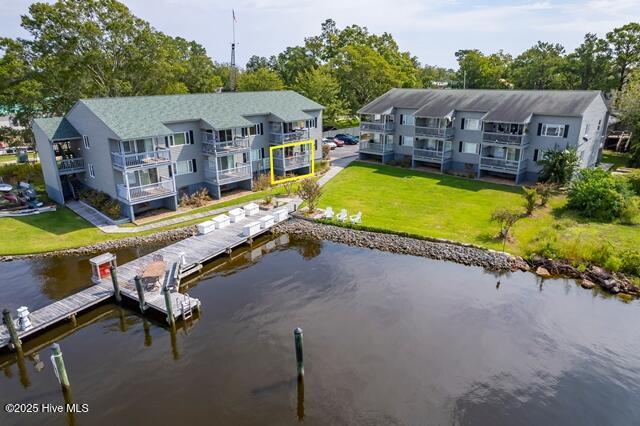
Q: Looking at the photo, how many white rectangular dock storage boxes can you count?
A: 7